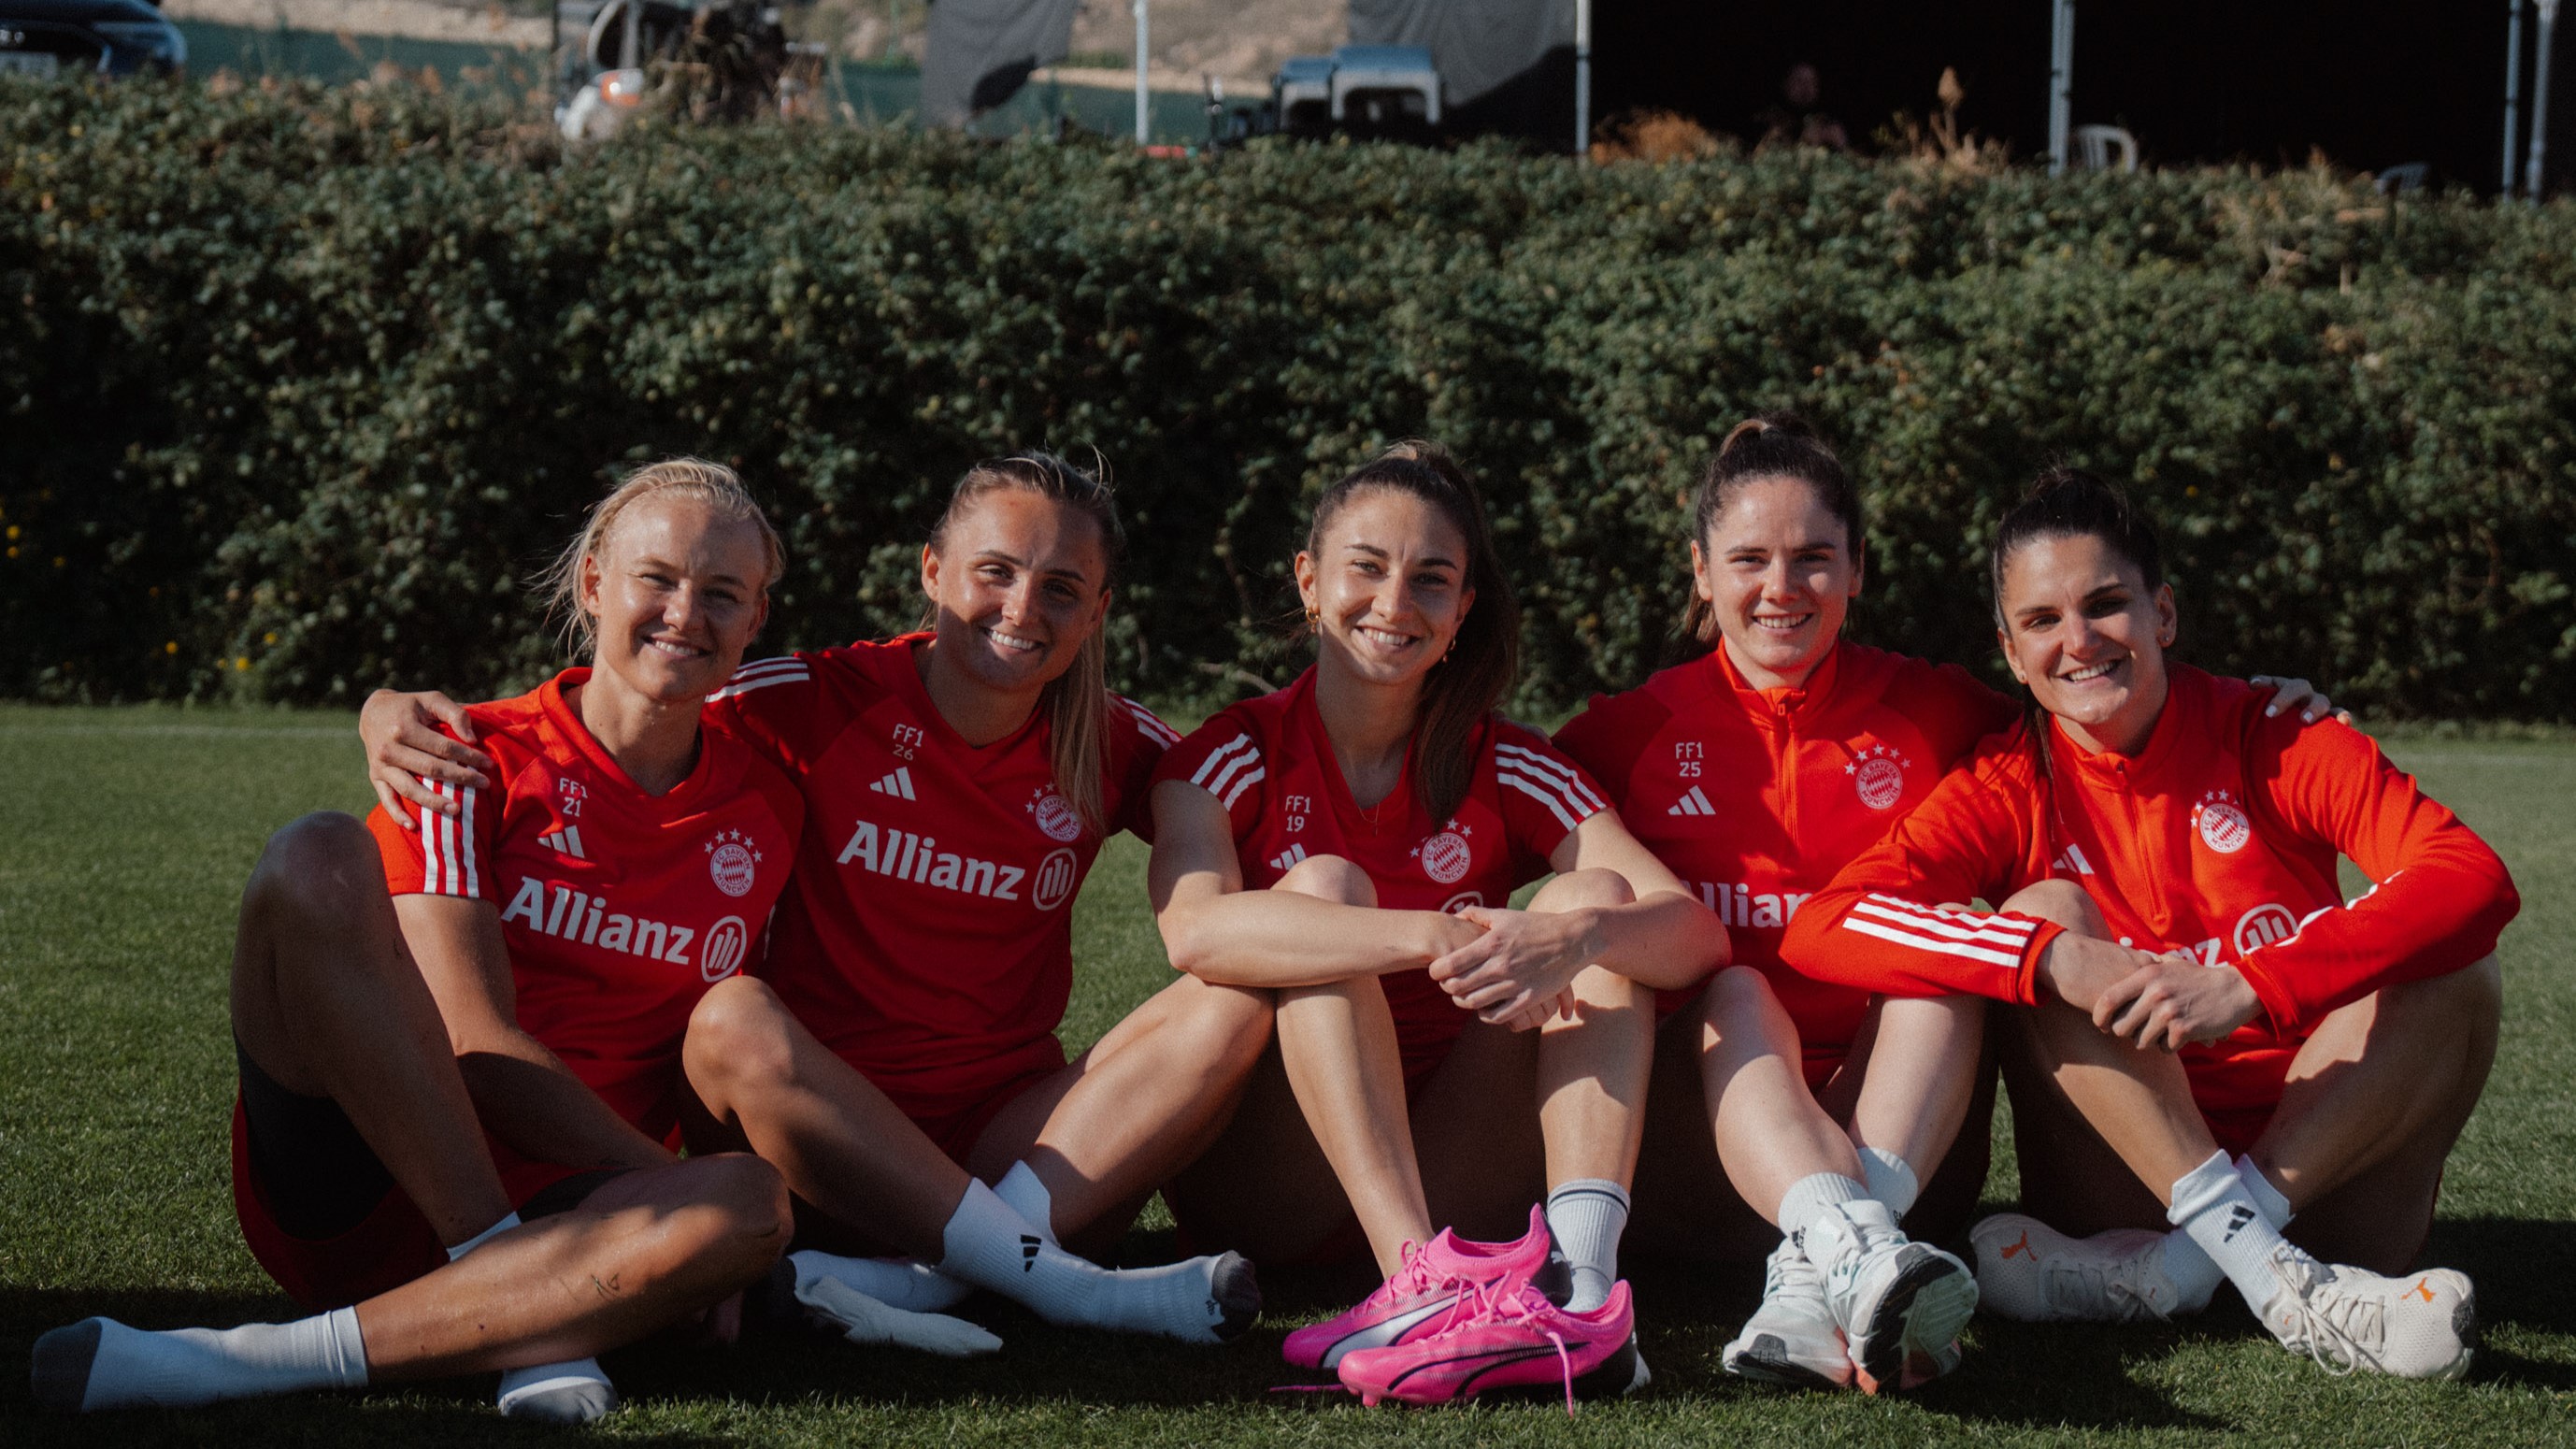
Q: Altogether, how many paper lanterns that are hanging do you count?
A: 0